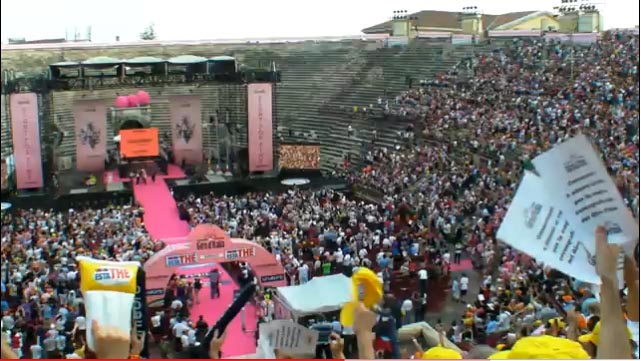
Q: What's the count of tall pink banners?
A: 4